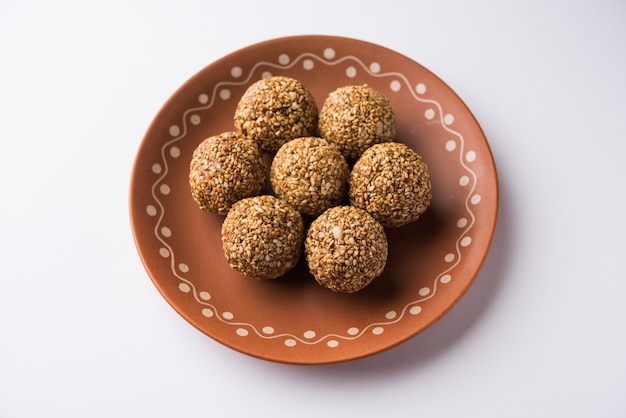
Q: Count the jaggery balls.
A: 7